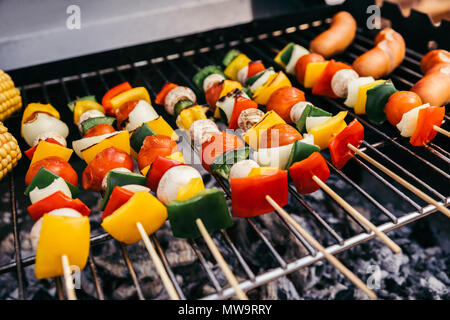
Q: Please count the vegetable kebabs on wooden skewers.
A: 7